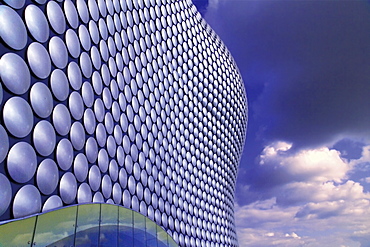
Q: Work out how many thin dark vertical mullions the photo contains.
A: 8